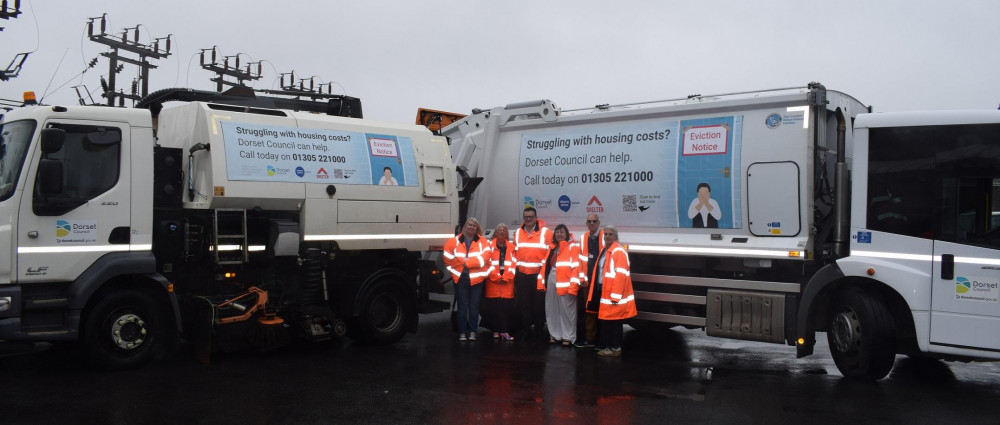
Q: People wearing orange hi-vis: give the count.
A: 6